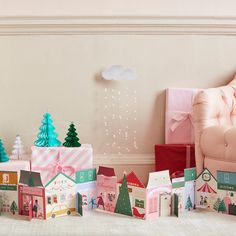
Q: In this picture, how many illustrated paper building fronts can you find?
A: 11